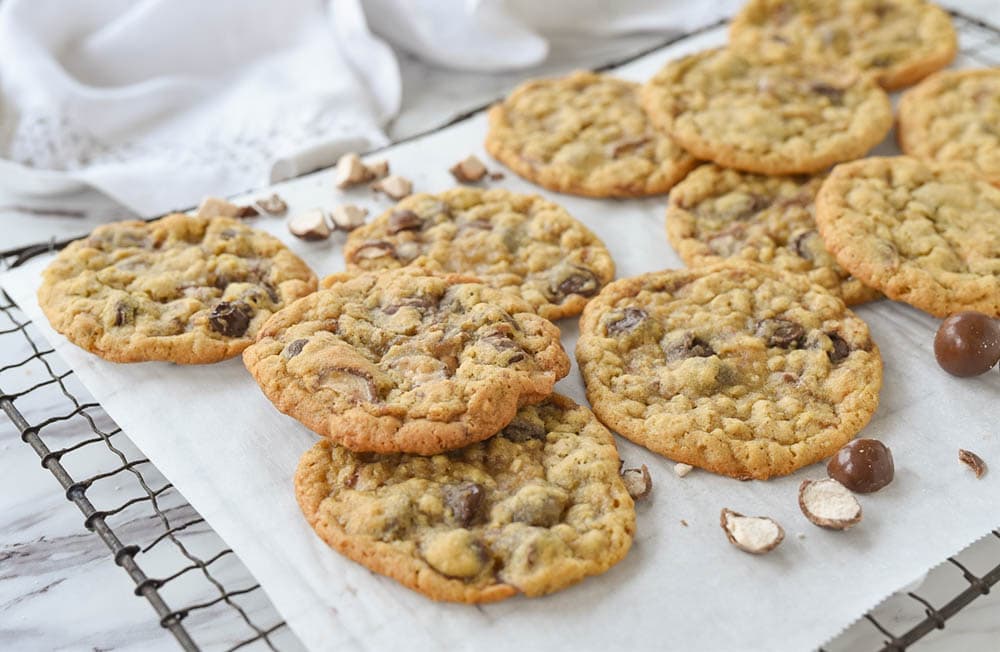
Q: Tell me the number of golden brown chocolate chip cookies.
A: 11